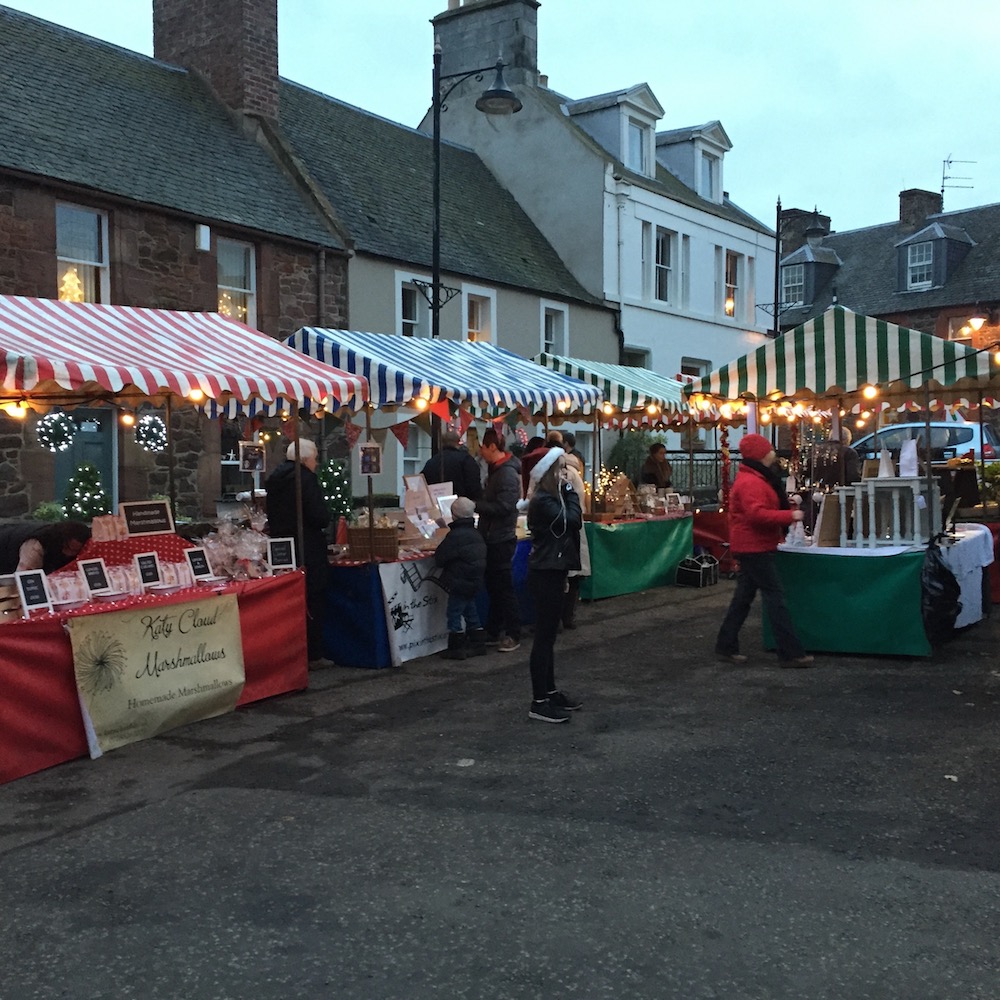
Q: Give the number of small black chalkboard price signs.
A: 5